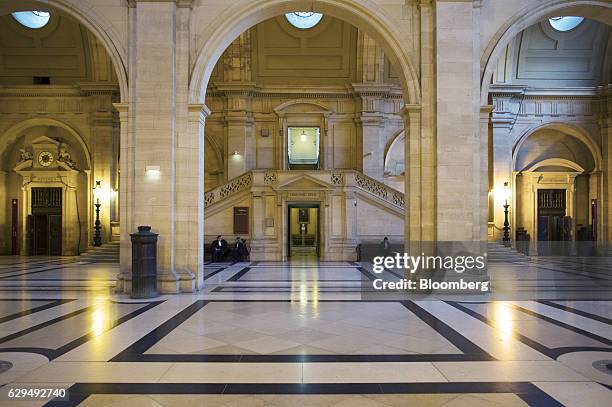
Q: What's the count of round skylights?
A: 3